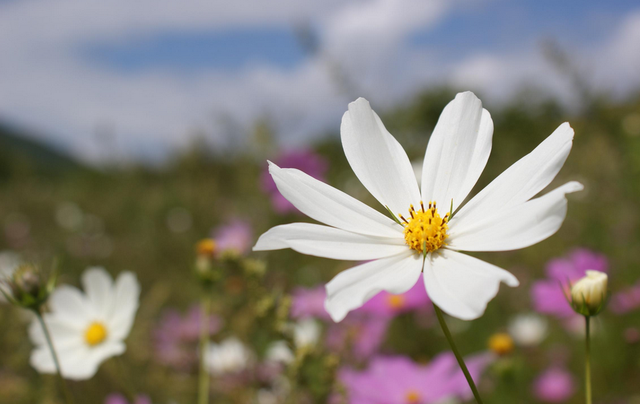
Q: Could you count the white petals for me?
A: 8